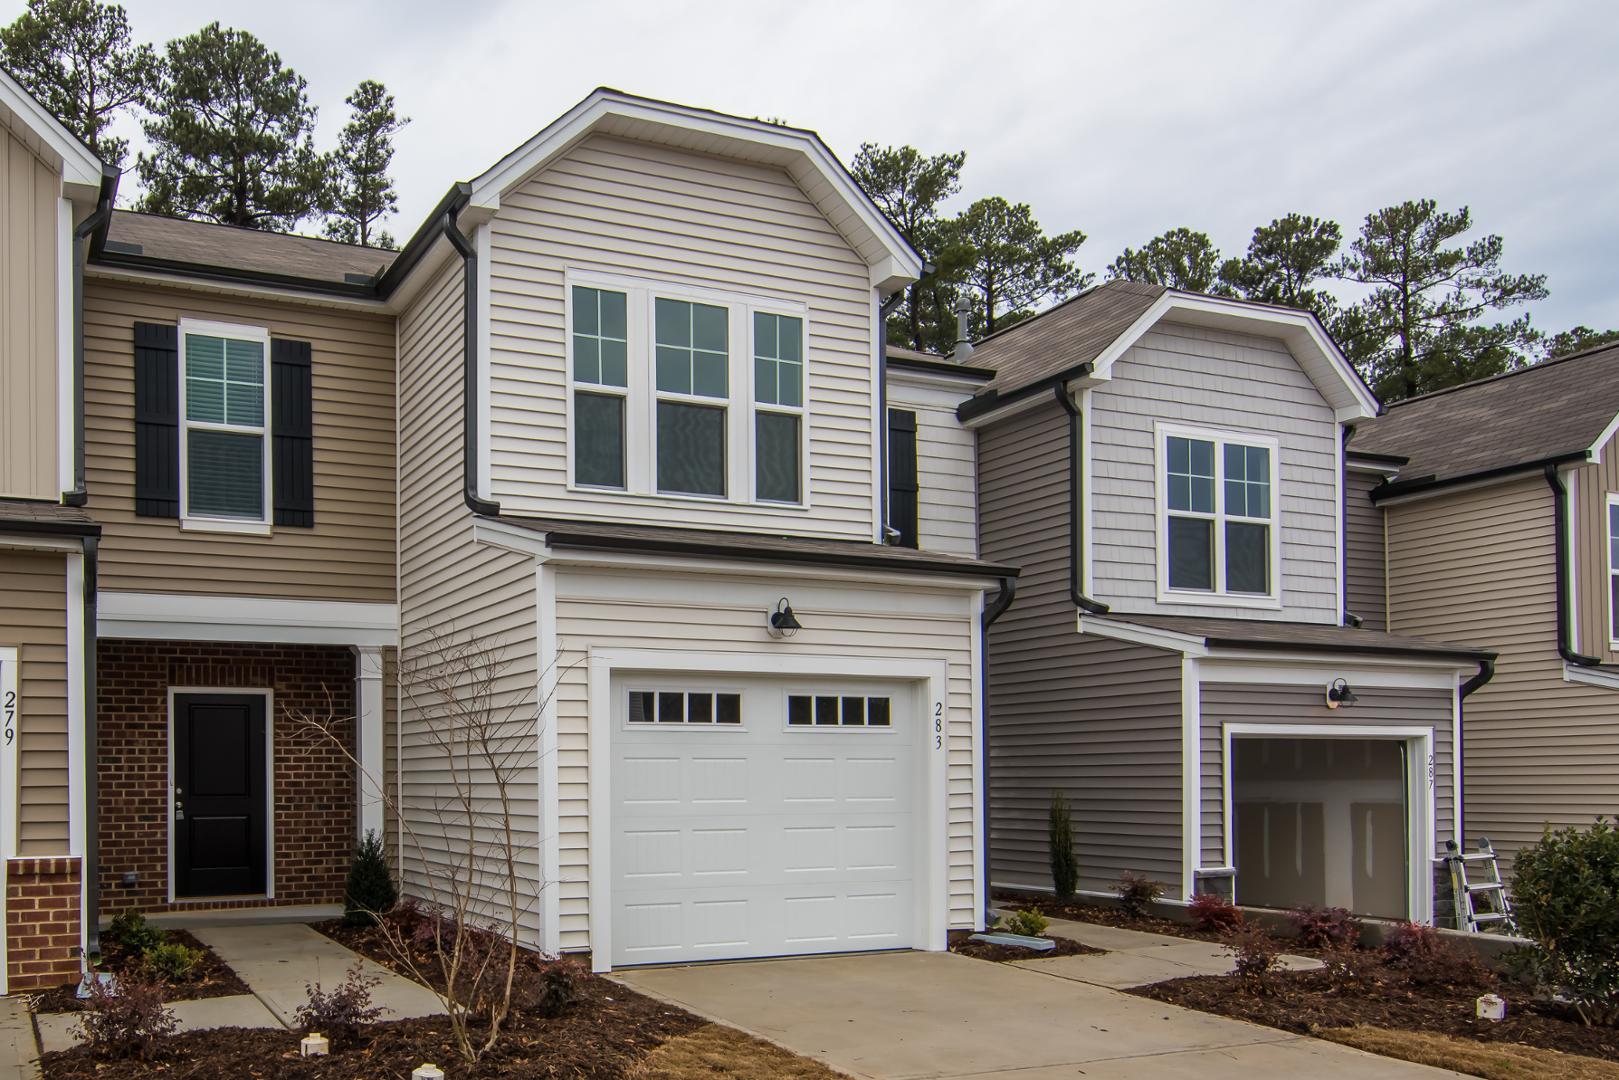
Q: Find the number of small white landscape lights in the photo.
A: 3